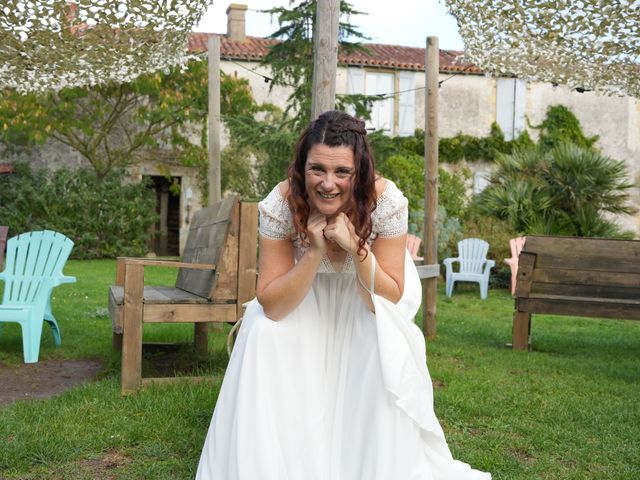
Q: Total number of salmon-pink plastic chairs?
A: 2